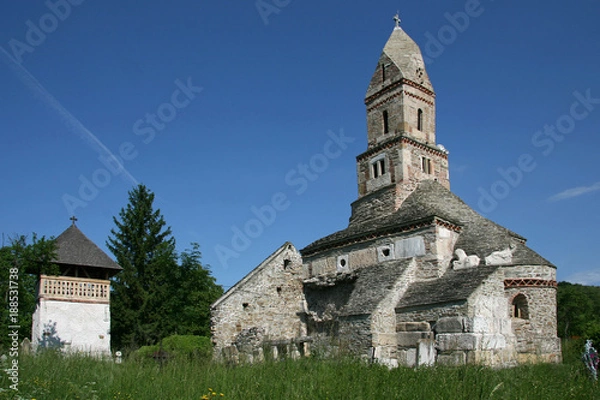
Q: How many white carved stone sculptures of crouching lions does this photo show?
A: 2